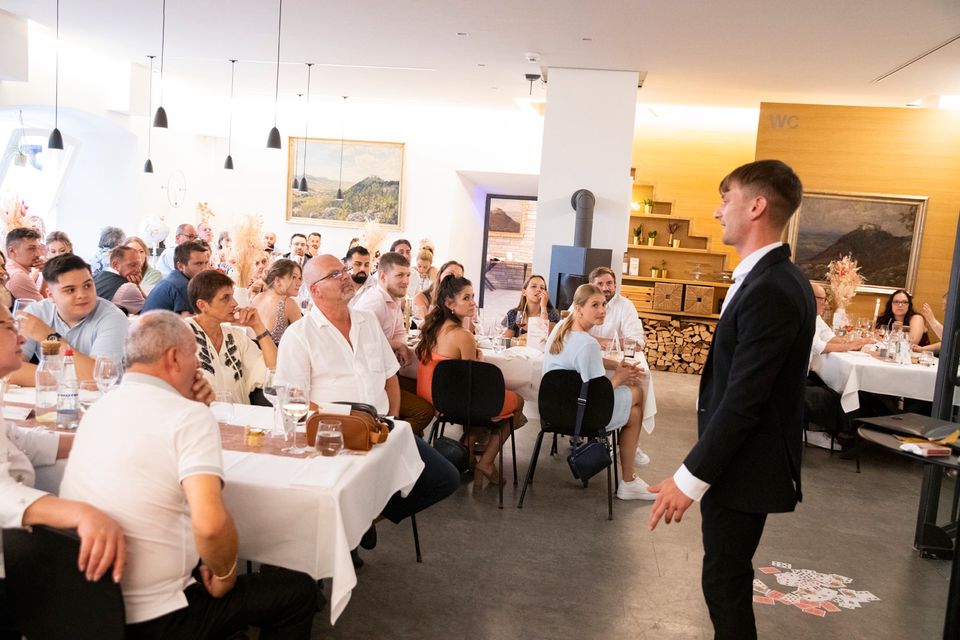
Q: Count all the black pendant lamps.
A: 8